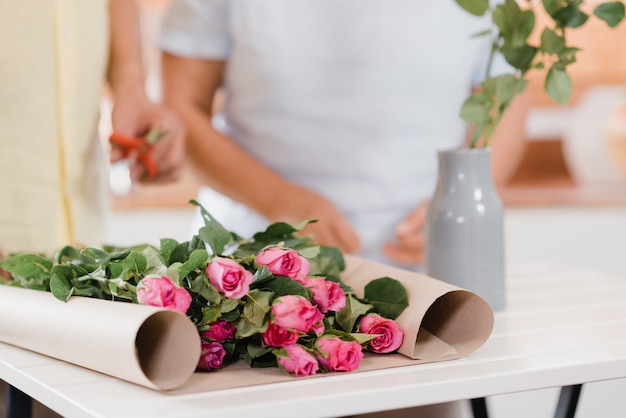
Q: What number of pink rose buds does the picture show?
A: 11